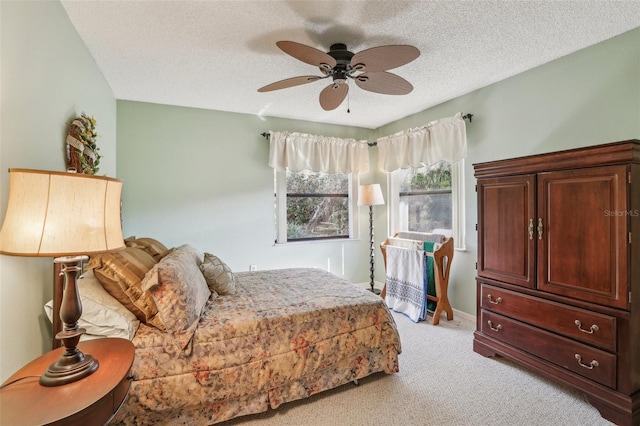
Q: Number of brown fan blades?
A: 5